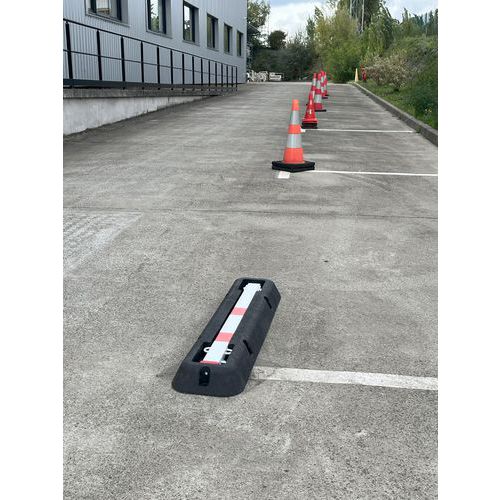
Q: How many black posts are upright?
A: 15